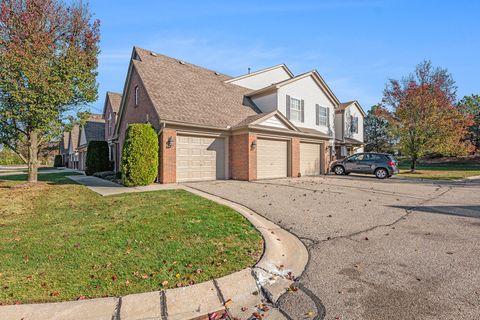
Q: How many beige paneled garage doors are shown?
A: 3